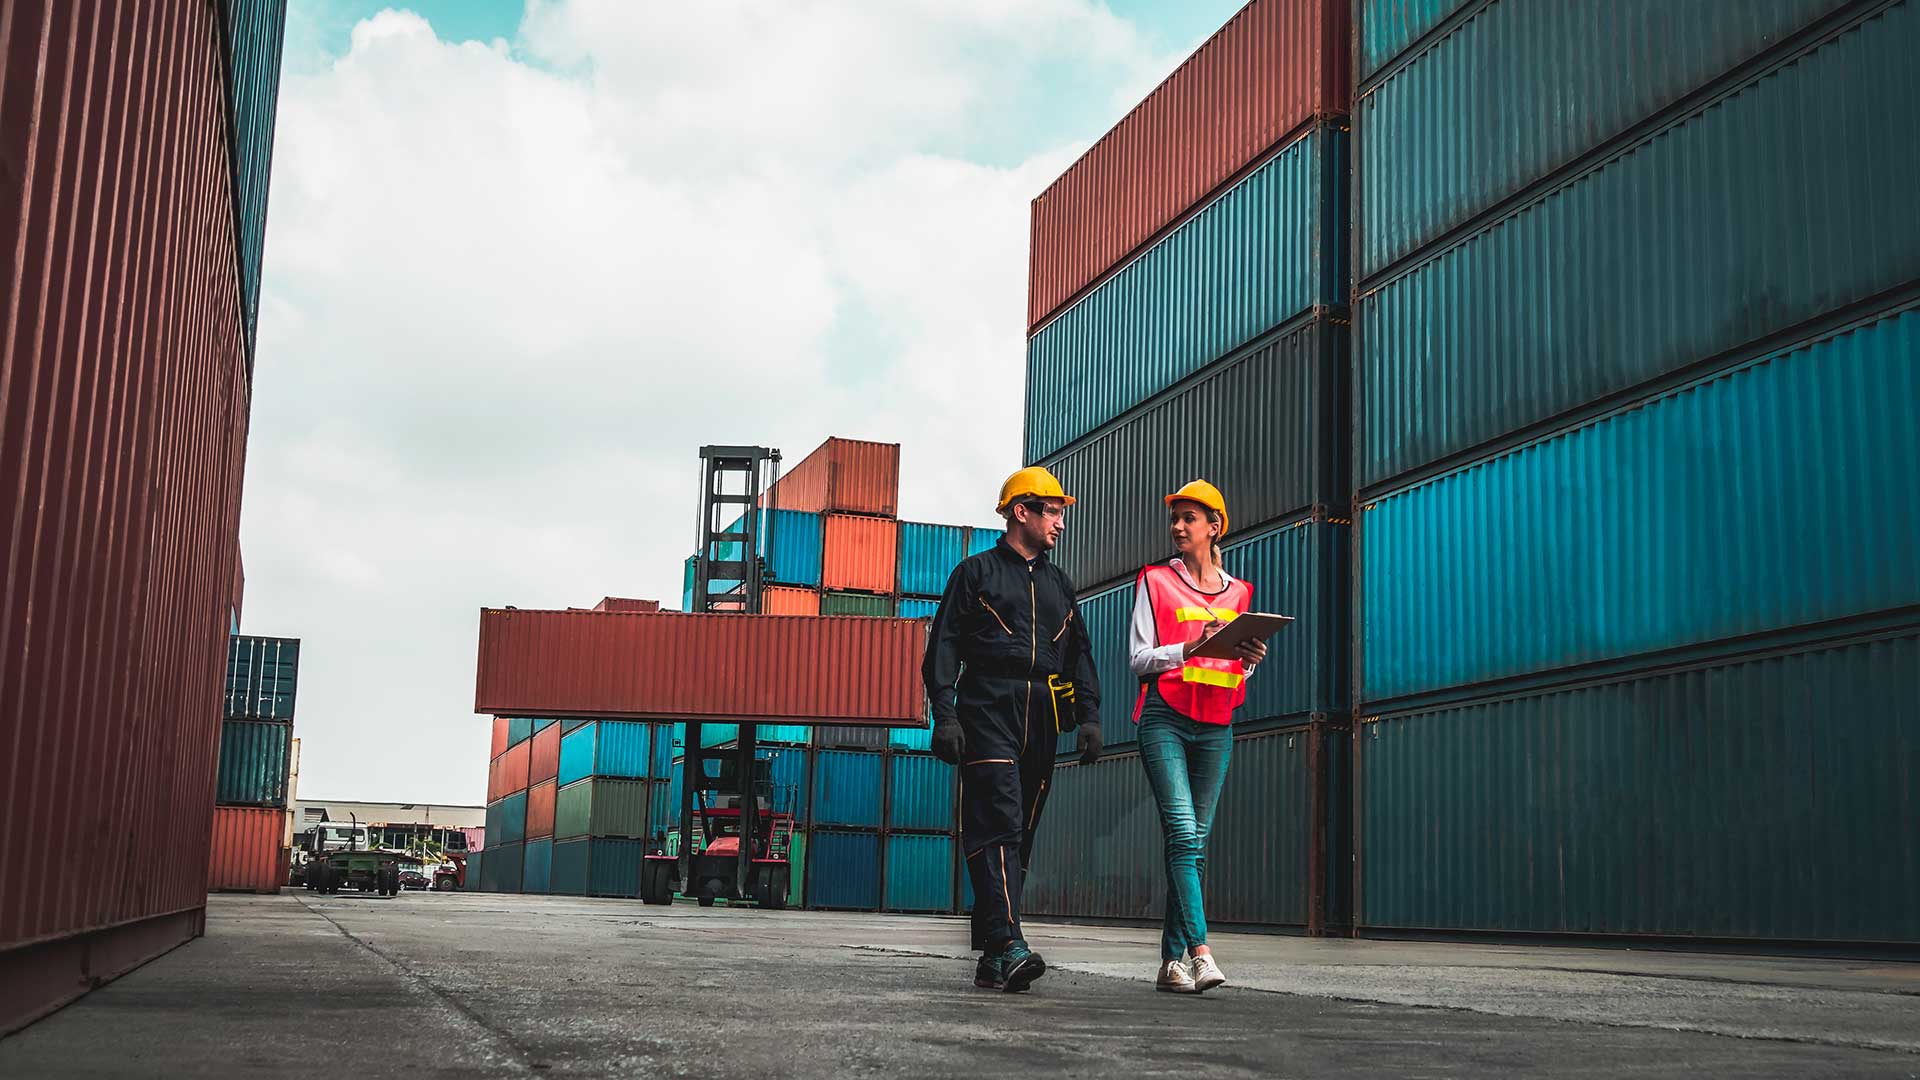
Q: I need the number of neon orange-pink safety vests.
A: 1